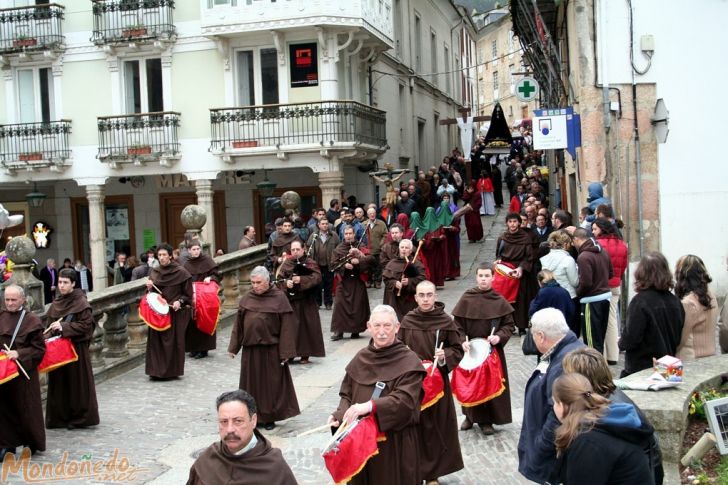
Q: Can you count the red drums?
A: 8